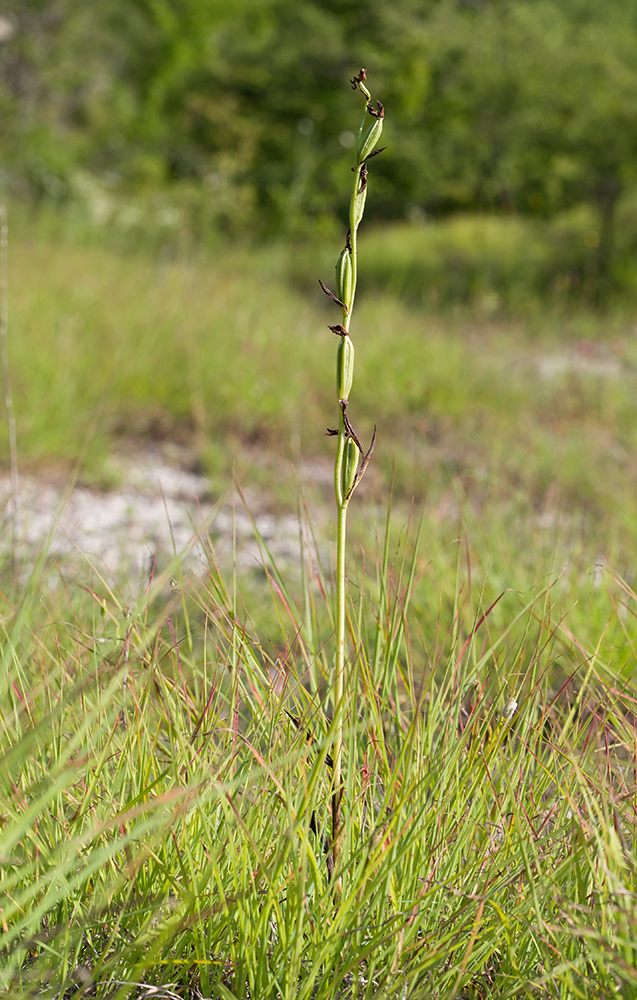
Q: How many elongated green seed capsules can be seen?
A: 5